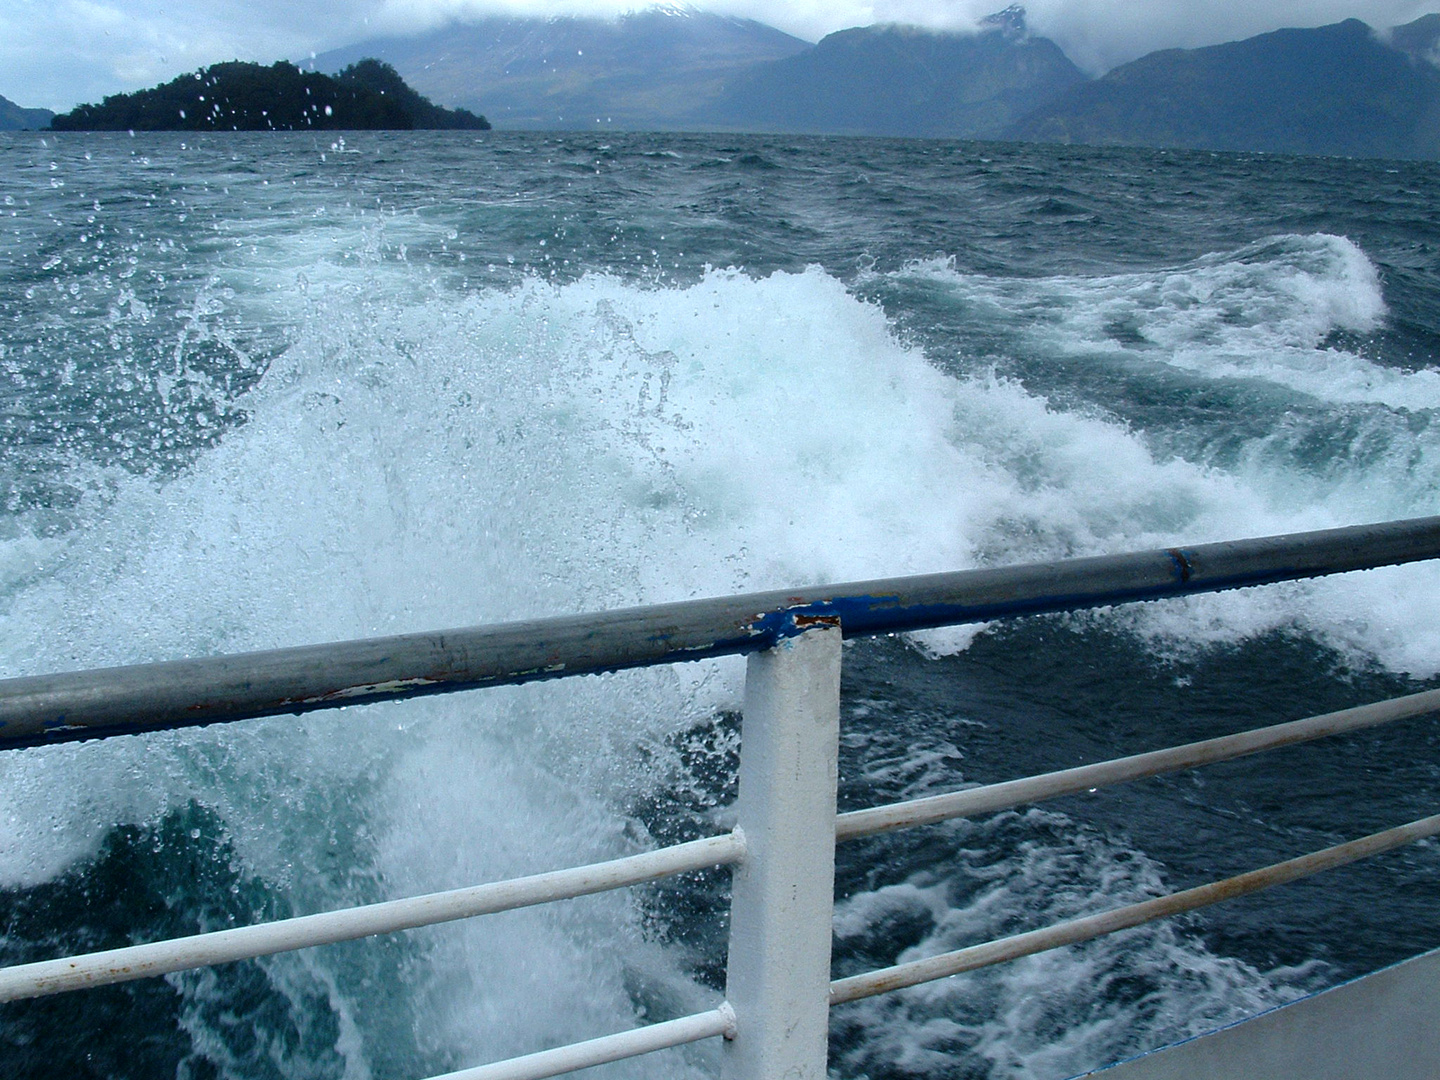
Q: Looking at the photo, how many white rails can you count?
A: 4